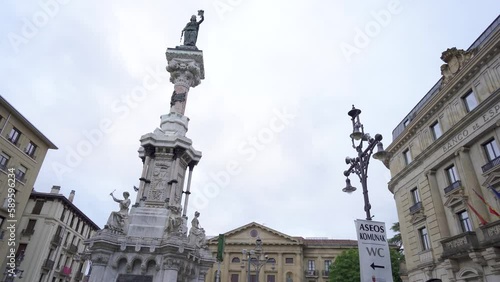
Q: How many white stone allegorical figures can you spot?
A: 3